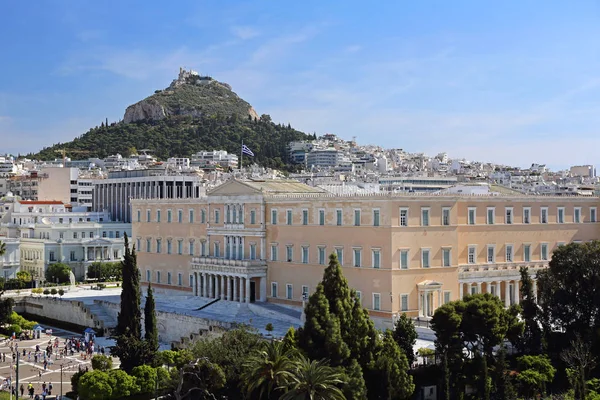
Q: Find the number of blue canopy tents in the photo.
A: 2